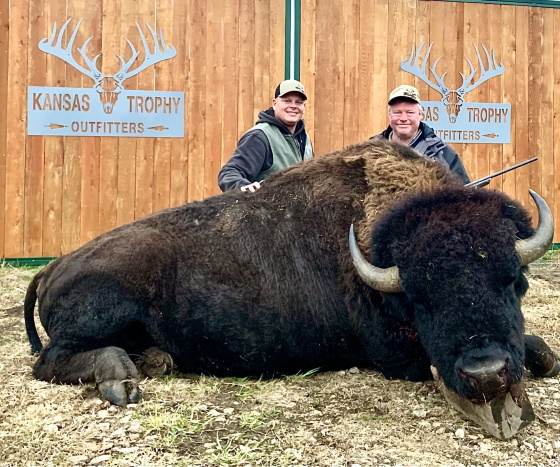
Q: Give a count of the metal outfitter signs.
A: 2